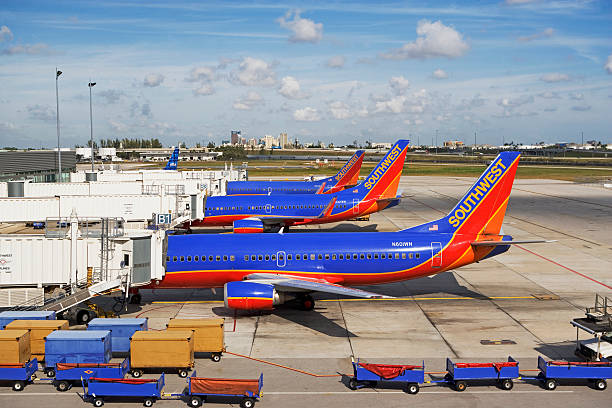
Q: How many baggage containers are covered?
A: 7